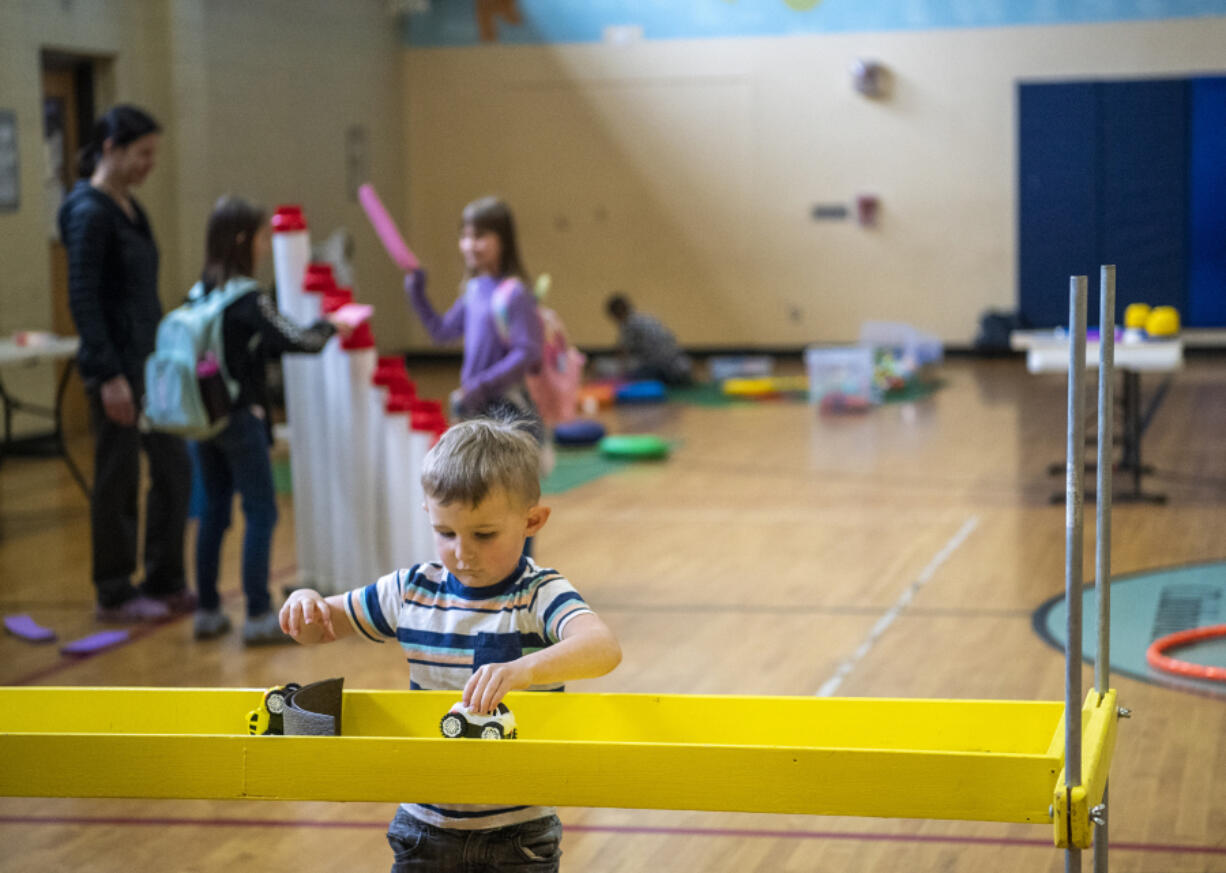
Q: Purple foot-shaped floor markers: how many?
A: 2